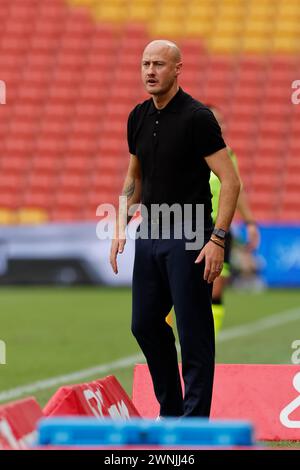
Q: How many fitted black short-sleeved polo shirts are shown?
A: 1